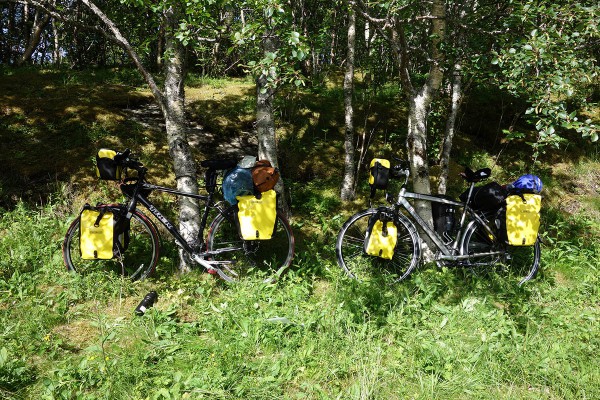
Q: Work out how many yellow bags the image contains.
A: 6